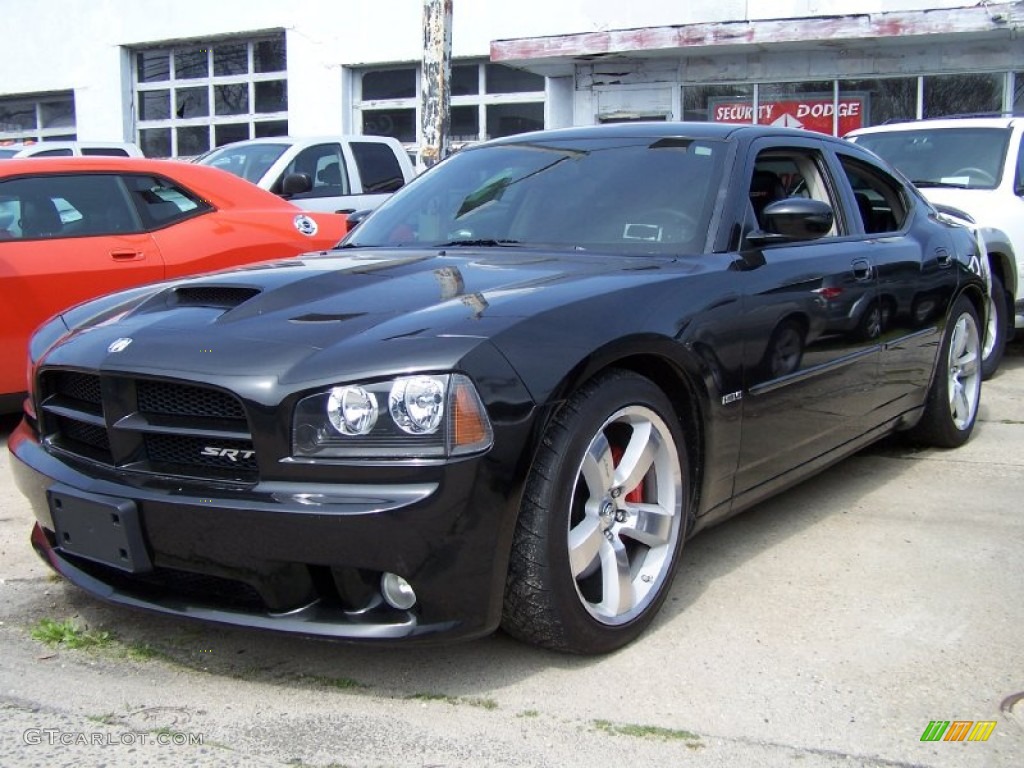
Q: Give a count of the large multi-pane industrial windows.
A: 3